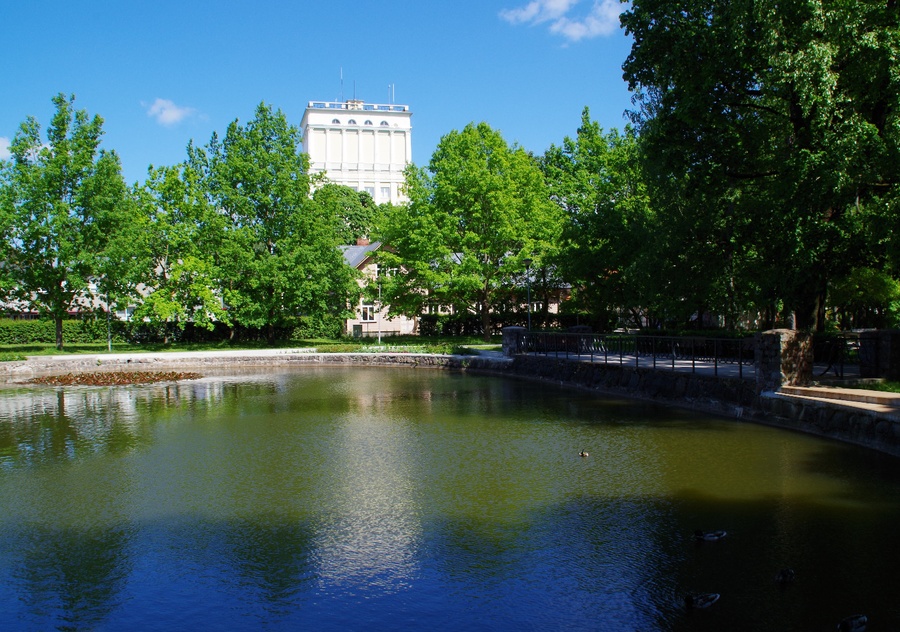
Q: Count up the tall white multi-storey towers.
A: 1